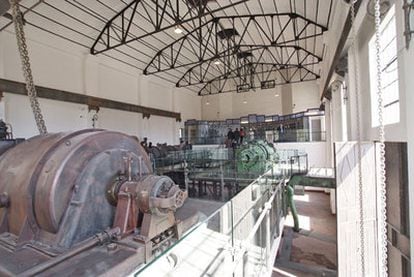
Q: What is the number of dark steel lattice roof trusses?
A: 4